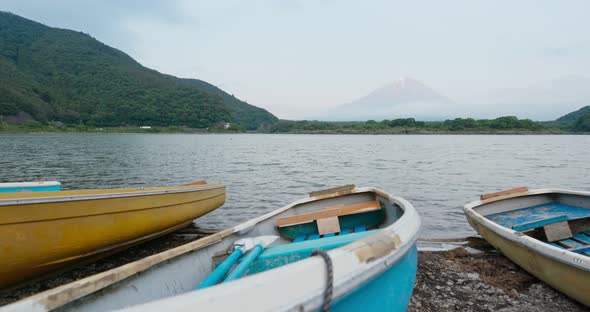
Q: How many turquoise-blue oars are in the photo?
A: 2